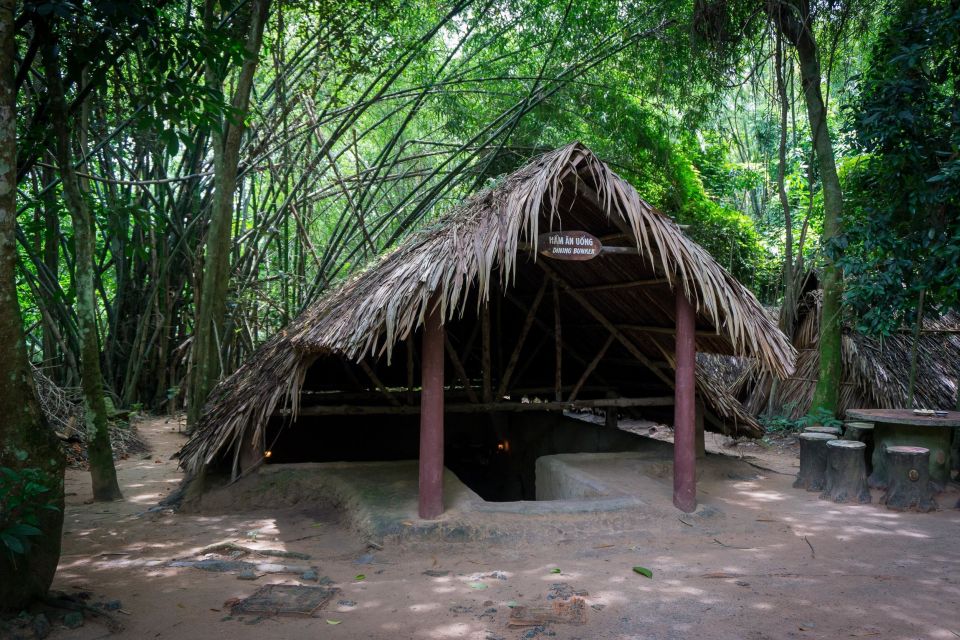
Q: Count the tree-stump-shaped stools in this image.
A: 5